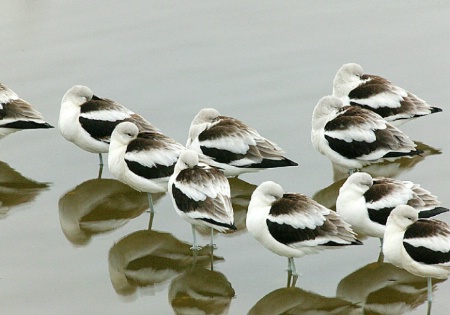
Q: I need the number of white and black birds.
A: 10